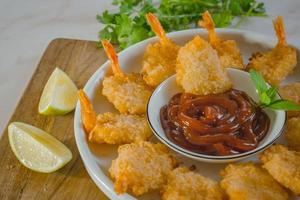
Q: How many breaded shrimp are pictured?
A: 12